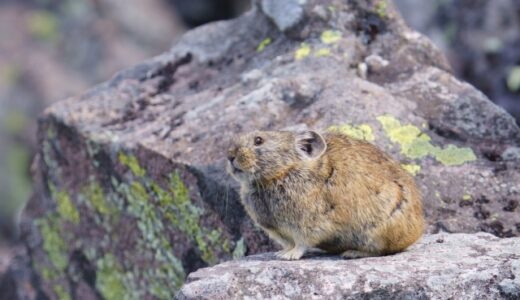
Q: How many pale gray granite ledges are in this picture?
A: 1